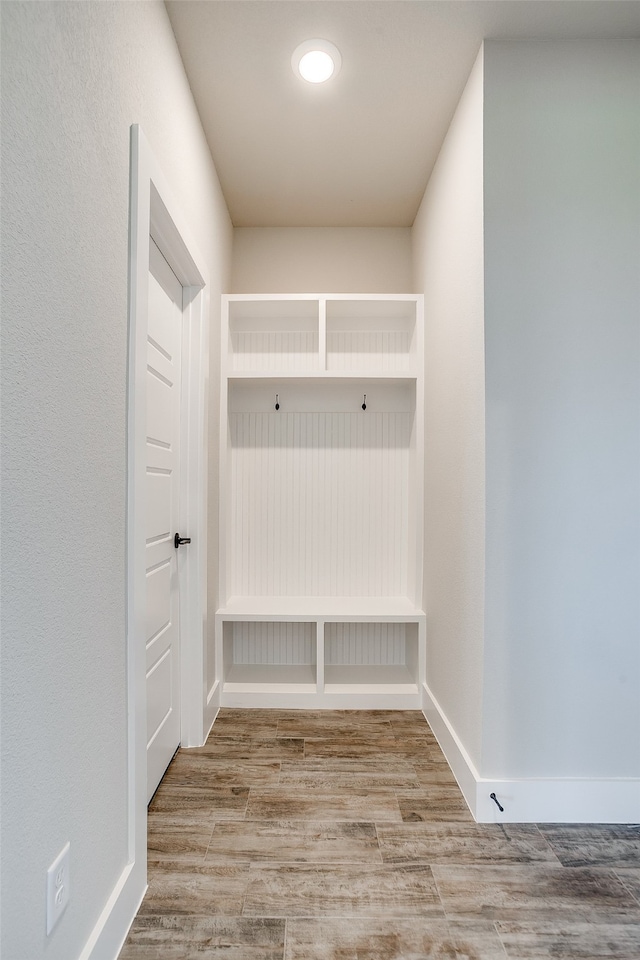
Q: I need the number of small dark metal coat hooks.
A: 2